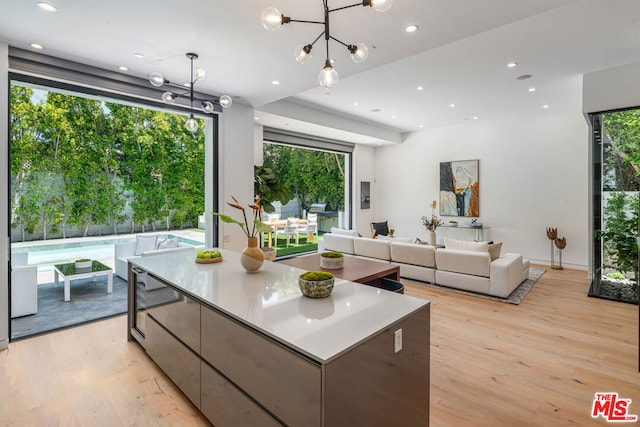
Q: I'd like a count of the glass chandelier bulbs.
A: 11